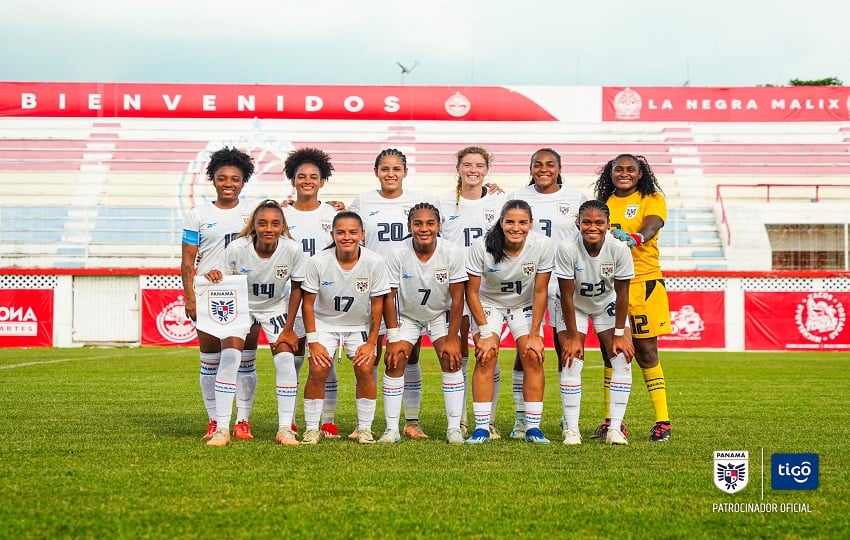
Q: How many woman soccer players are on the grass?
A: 11